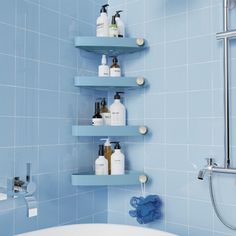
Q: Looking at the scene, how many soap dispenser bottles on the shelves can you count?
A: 11